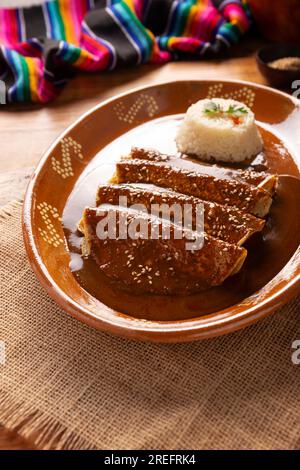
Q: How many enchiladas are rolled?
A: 4